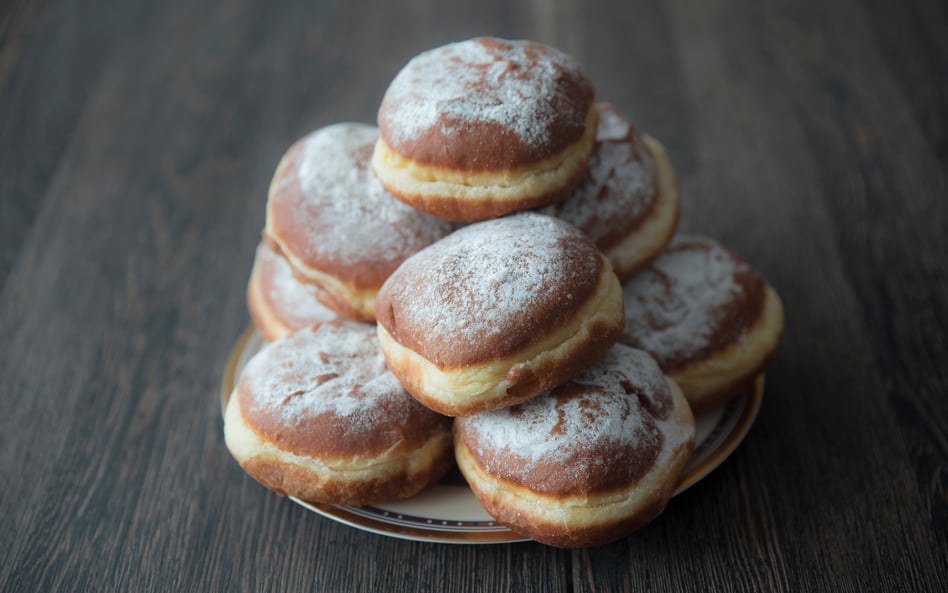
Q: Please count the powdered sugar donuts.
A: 8